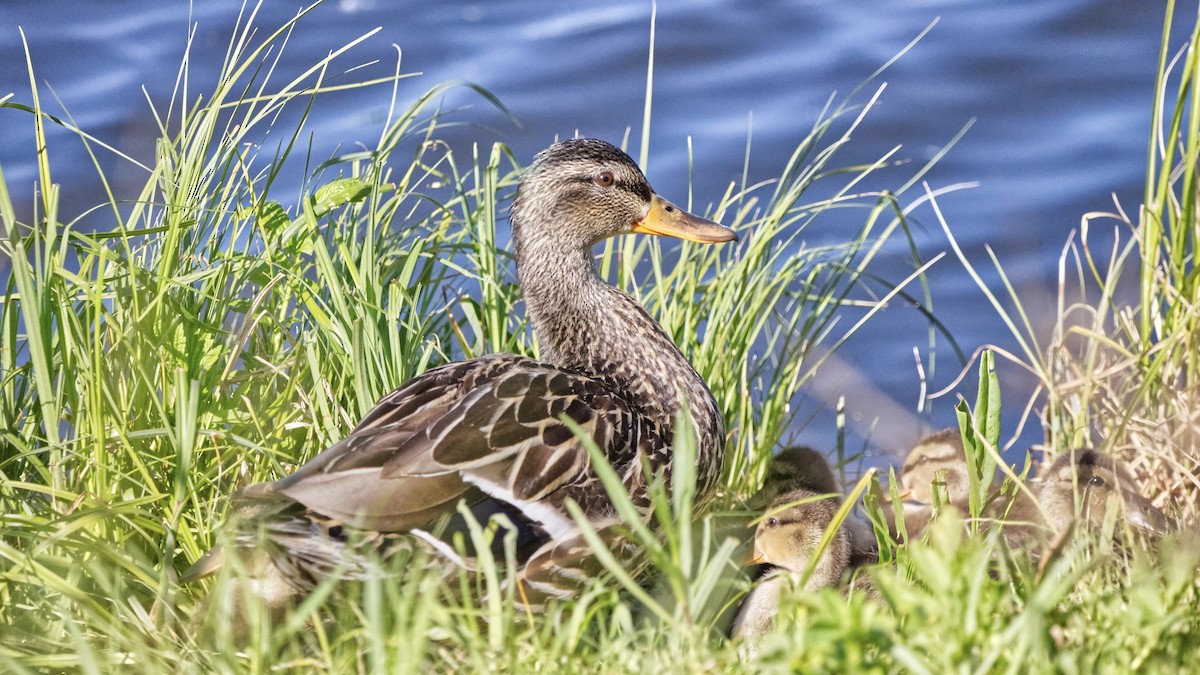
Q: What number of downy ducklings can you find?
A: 4